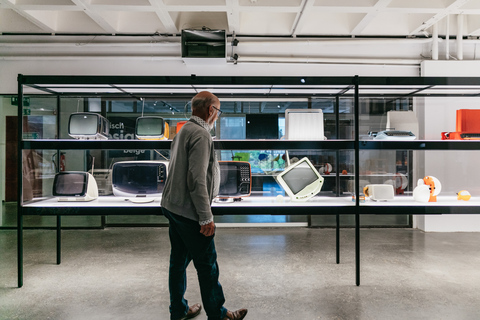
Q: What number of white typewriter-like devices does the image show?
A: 1